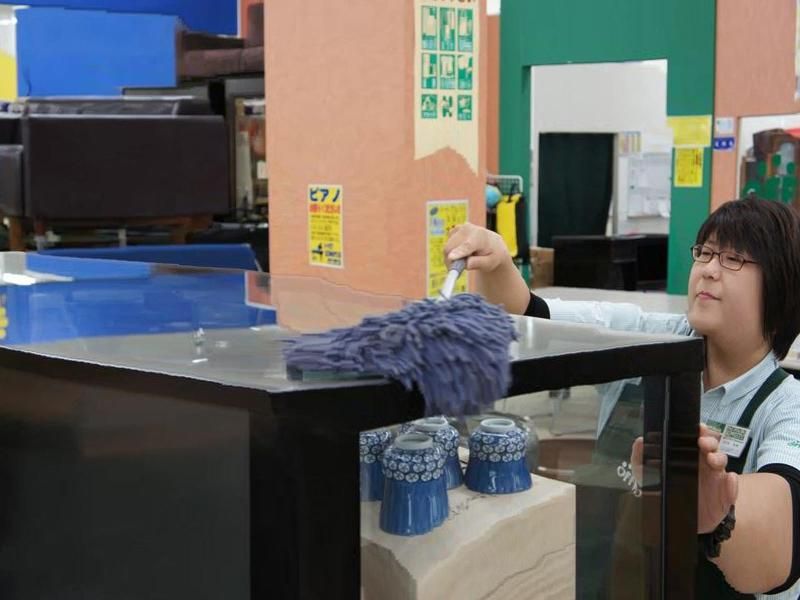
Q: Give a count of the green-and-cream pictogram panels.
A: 9